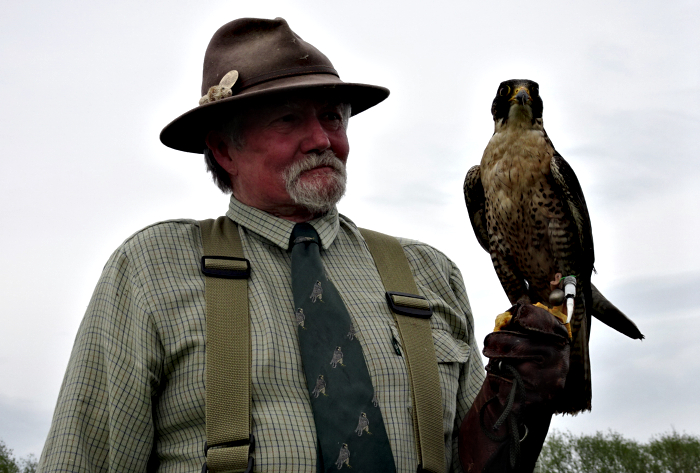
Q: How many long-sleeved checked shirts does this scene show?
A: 1